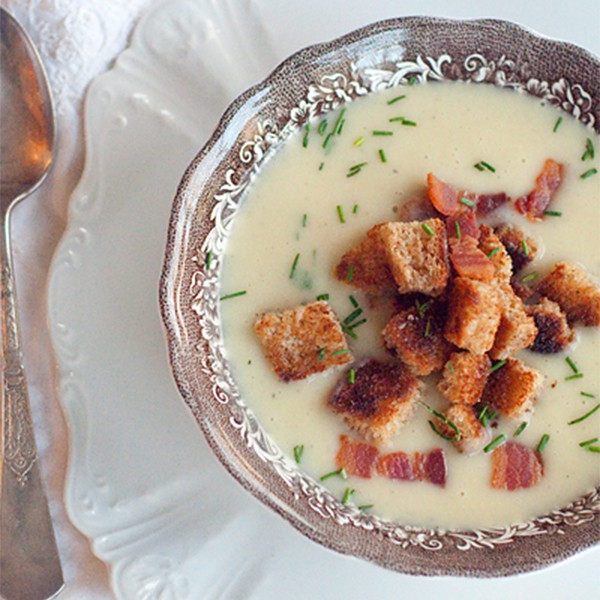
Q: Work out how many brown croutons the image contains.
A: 14